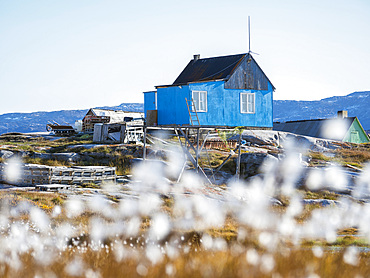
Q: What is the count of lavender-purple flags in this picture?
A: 0